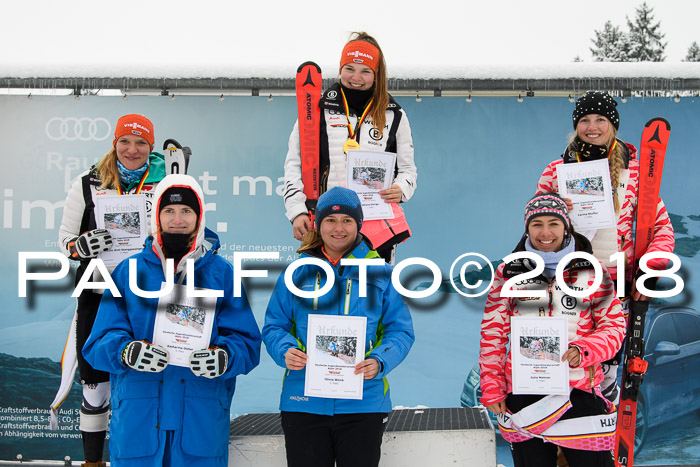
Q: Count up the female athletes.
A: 6